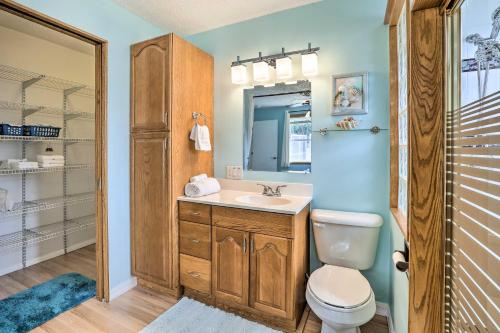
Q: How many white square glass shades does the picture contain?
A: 4